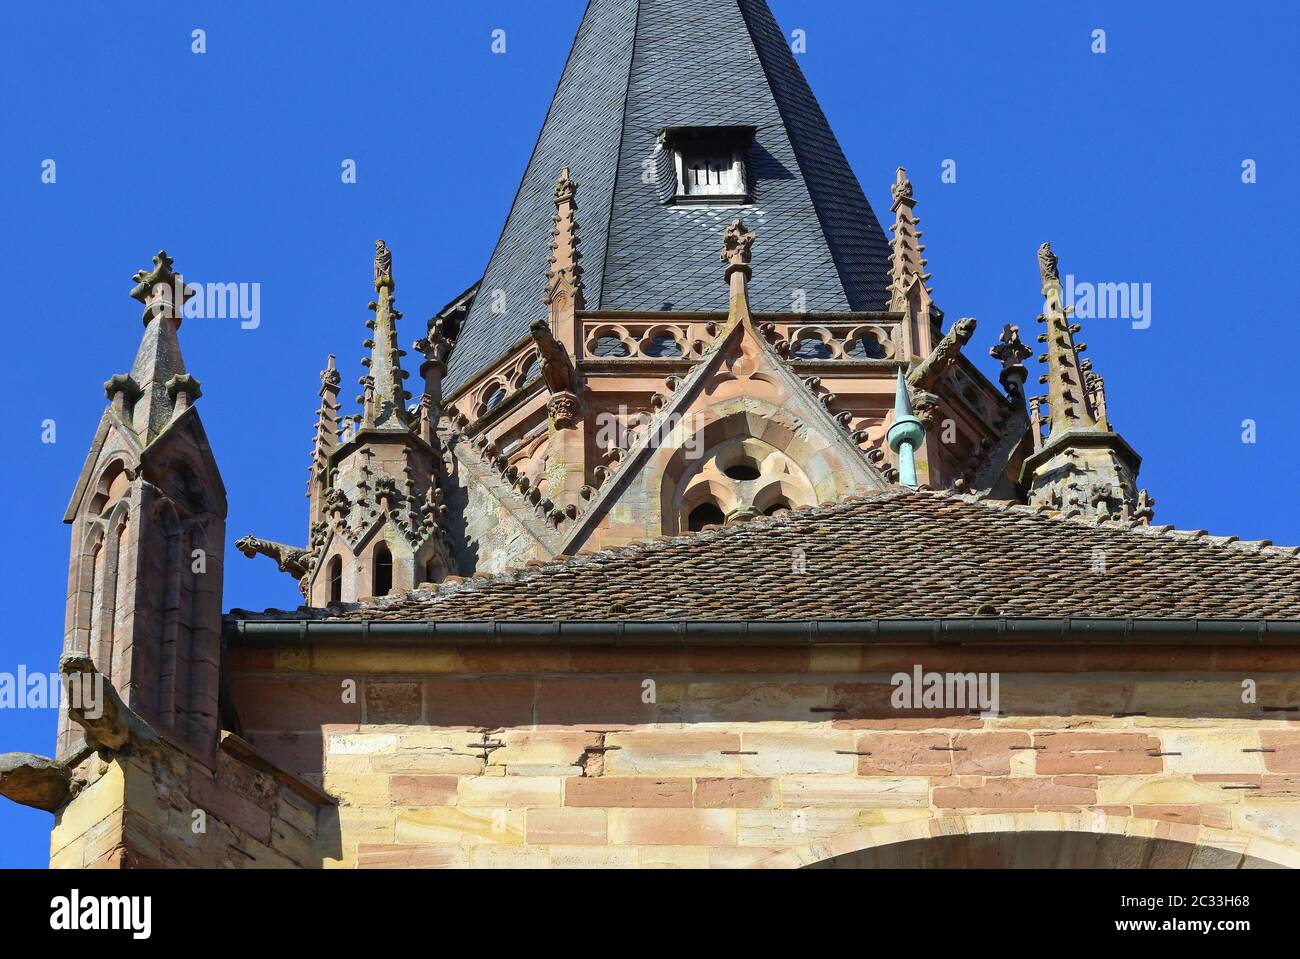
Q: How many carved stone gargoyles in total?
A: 5